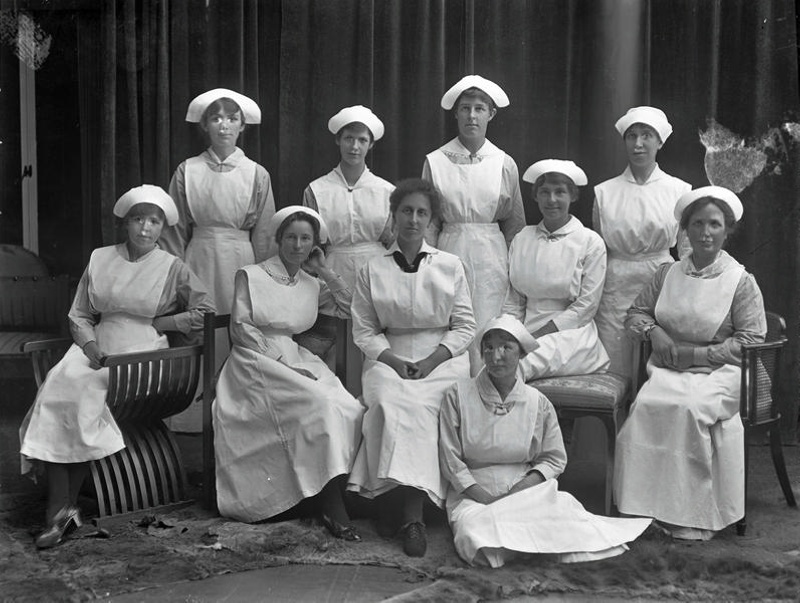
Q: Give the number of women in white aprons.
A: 10